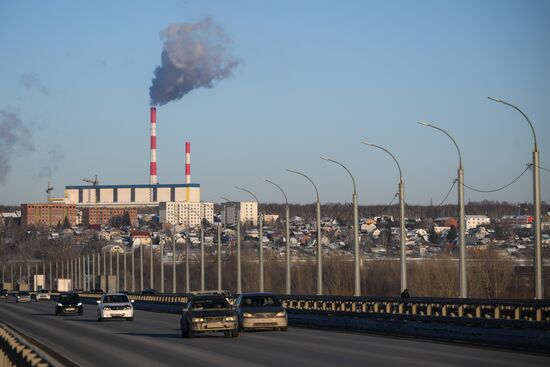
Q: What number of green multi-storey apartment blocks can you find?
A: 0